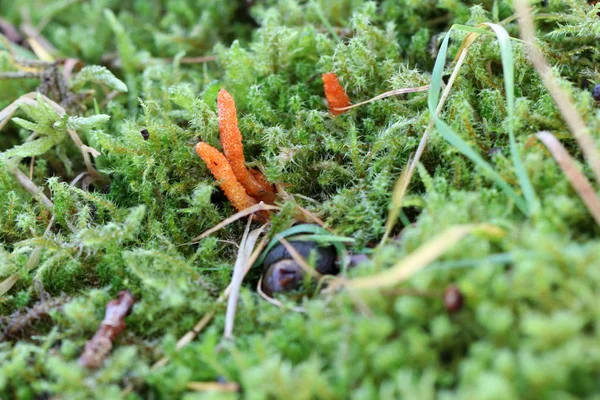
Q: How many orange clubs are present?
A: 3